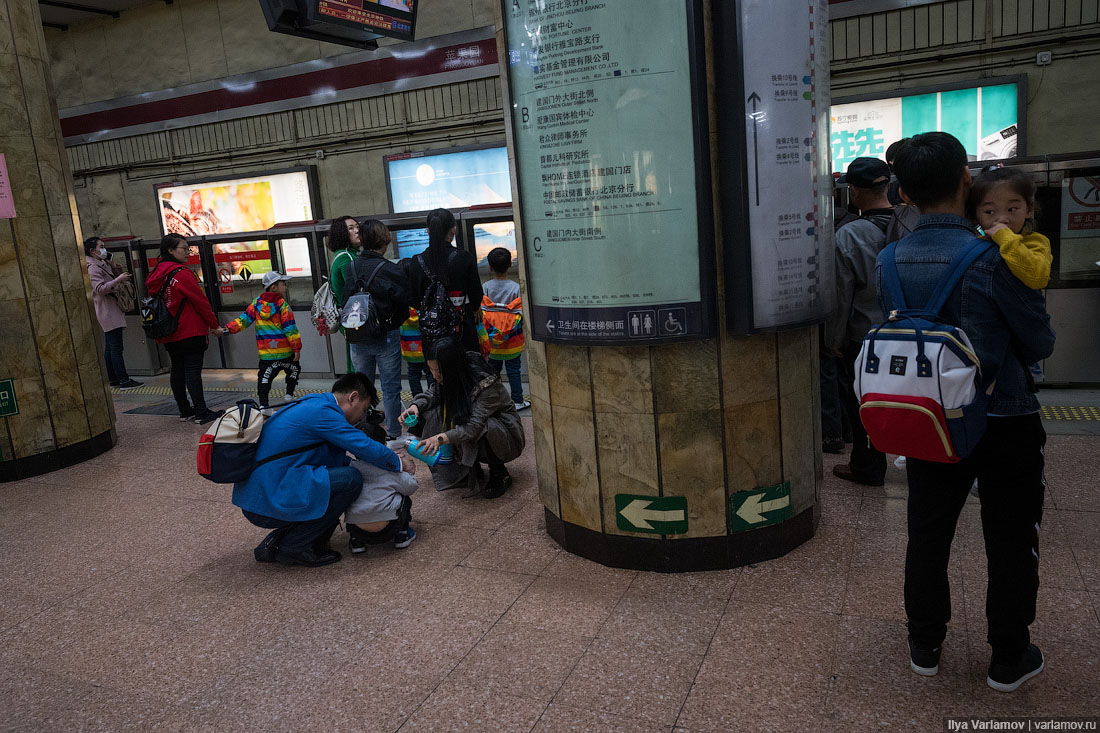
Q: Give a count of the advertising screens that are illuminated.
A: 3